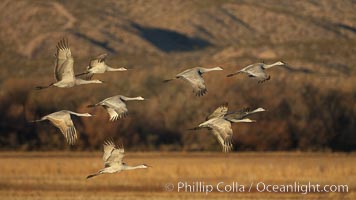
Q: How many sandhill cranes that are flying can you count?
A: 9